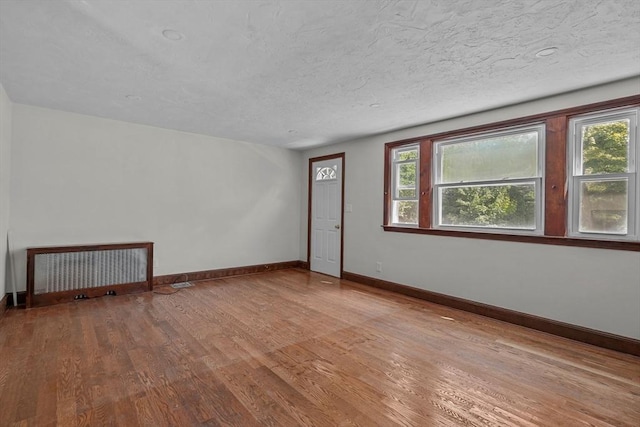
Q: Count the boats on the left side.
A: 0